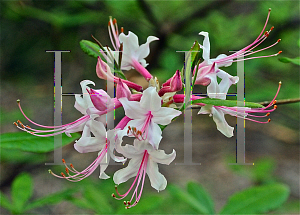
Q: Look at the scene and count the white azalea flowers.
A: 7